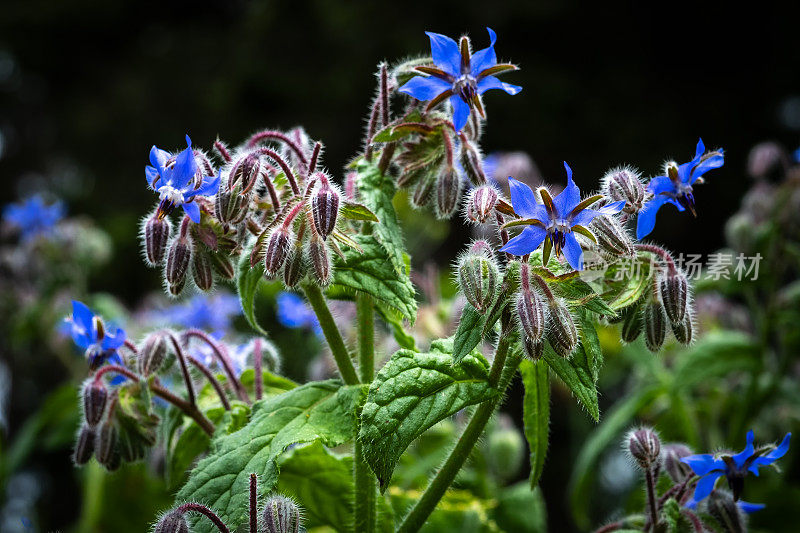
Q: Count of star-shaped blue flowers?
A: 6